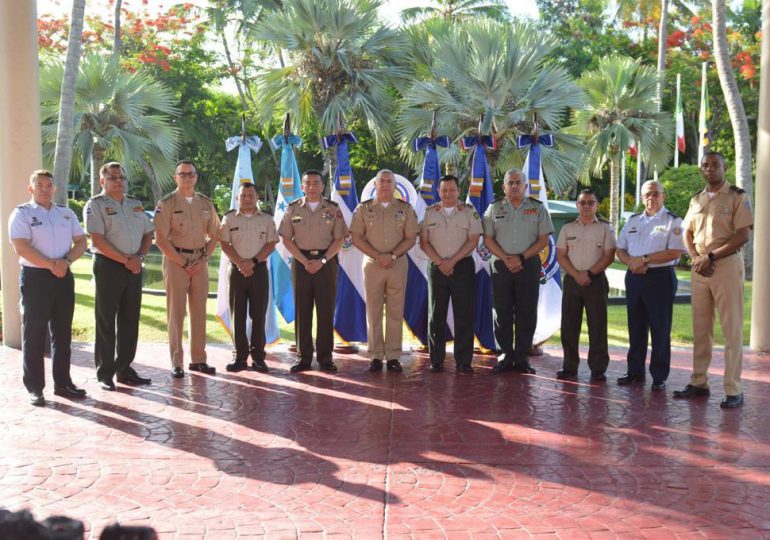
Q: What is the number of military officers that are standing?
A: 11